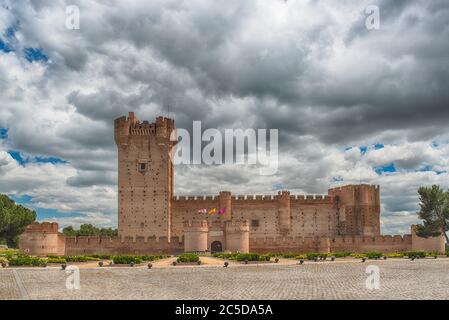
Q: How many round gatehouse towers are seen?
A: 2